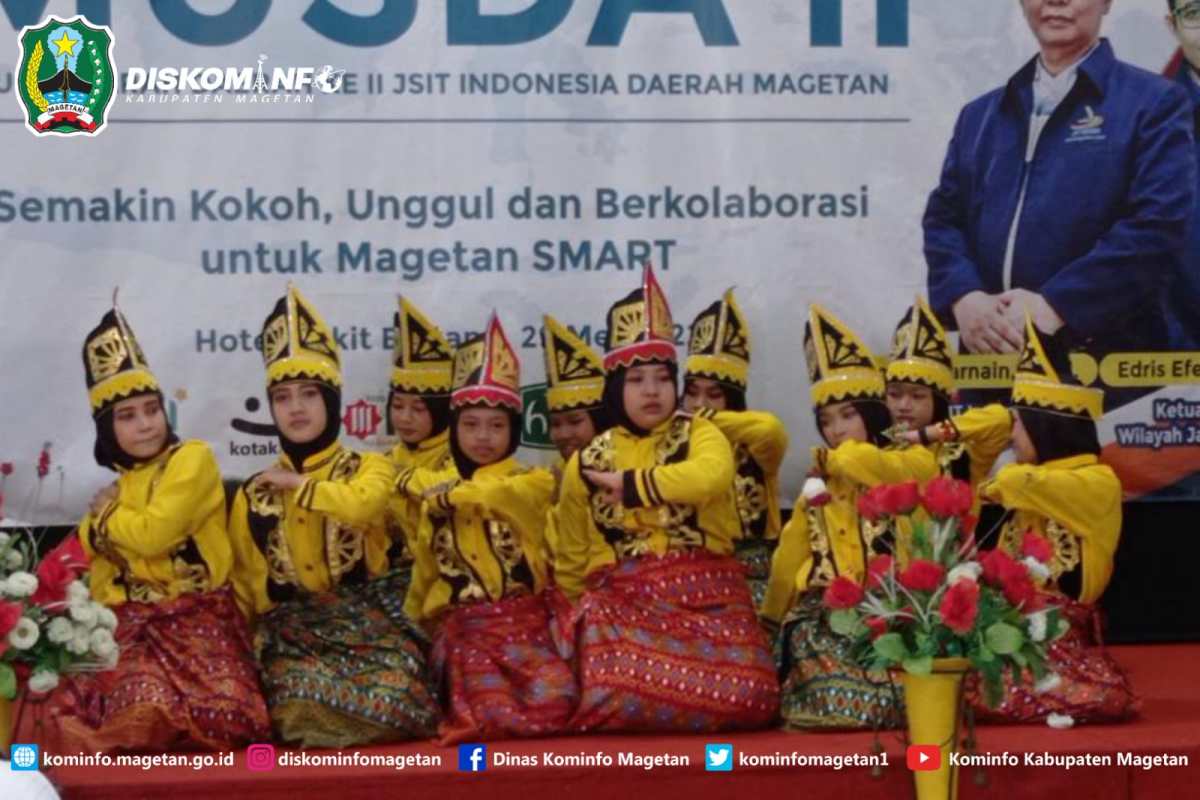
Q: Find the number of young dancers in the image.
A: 10